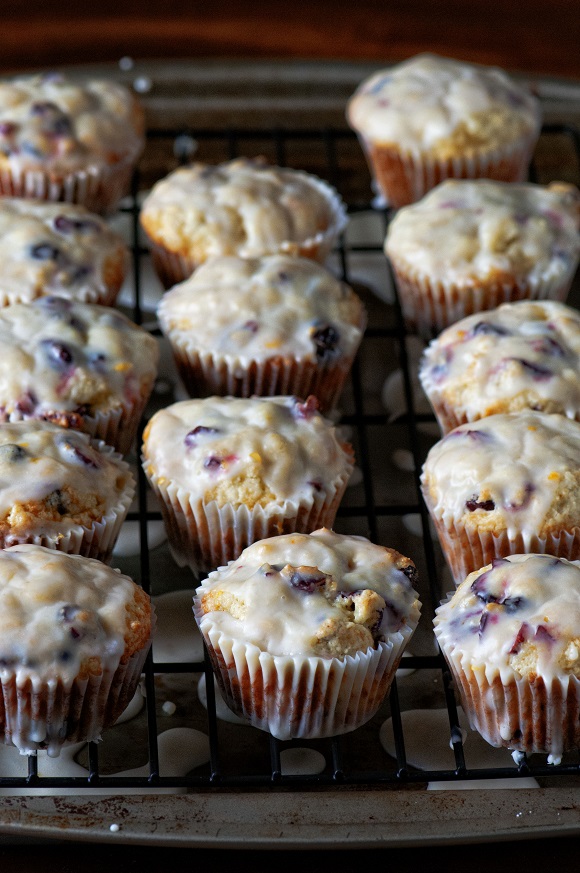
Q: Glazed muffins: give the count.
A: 14